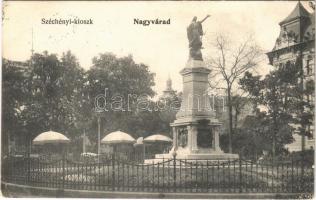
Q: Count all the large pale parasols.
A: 3